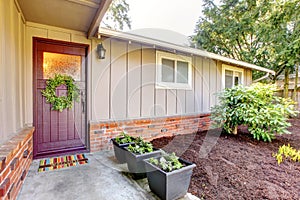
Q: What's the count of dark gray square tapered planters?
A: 3